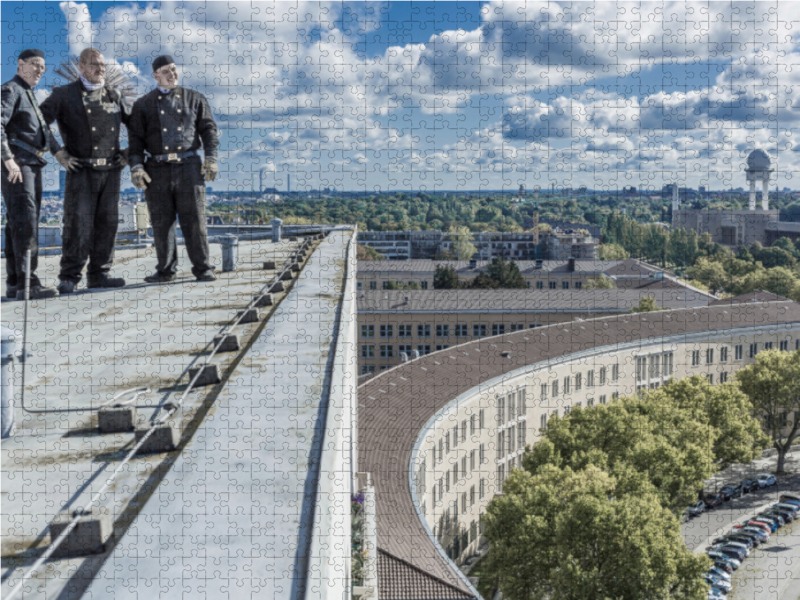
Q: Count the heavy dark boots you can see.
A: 6